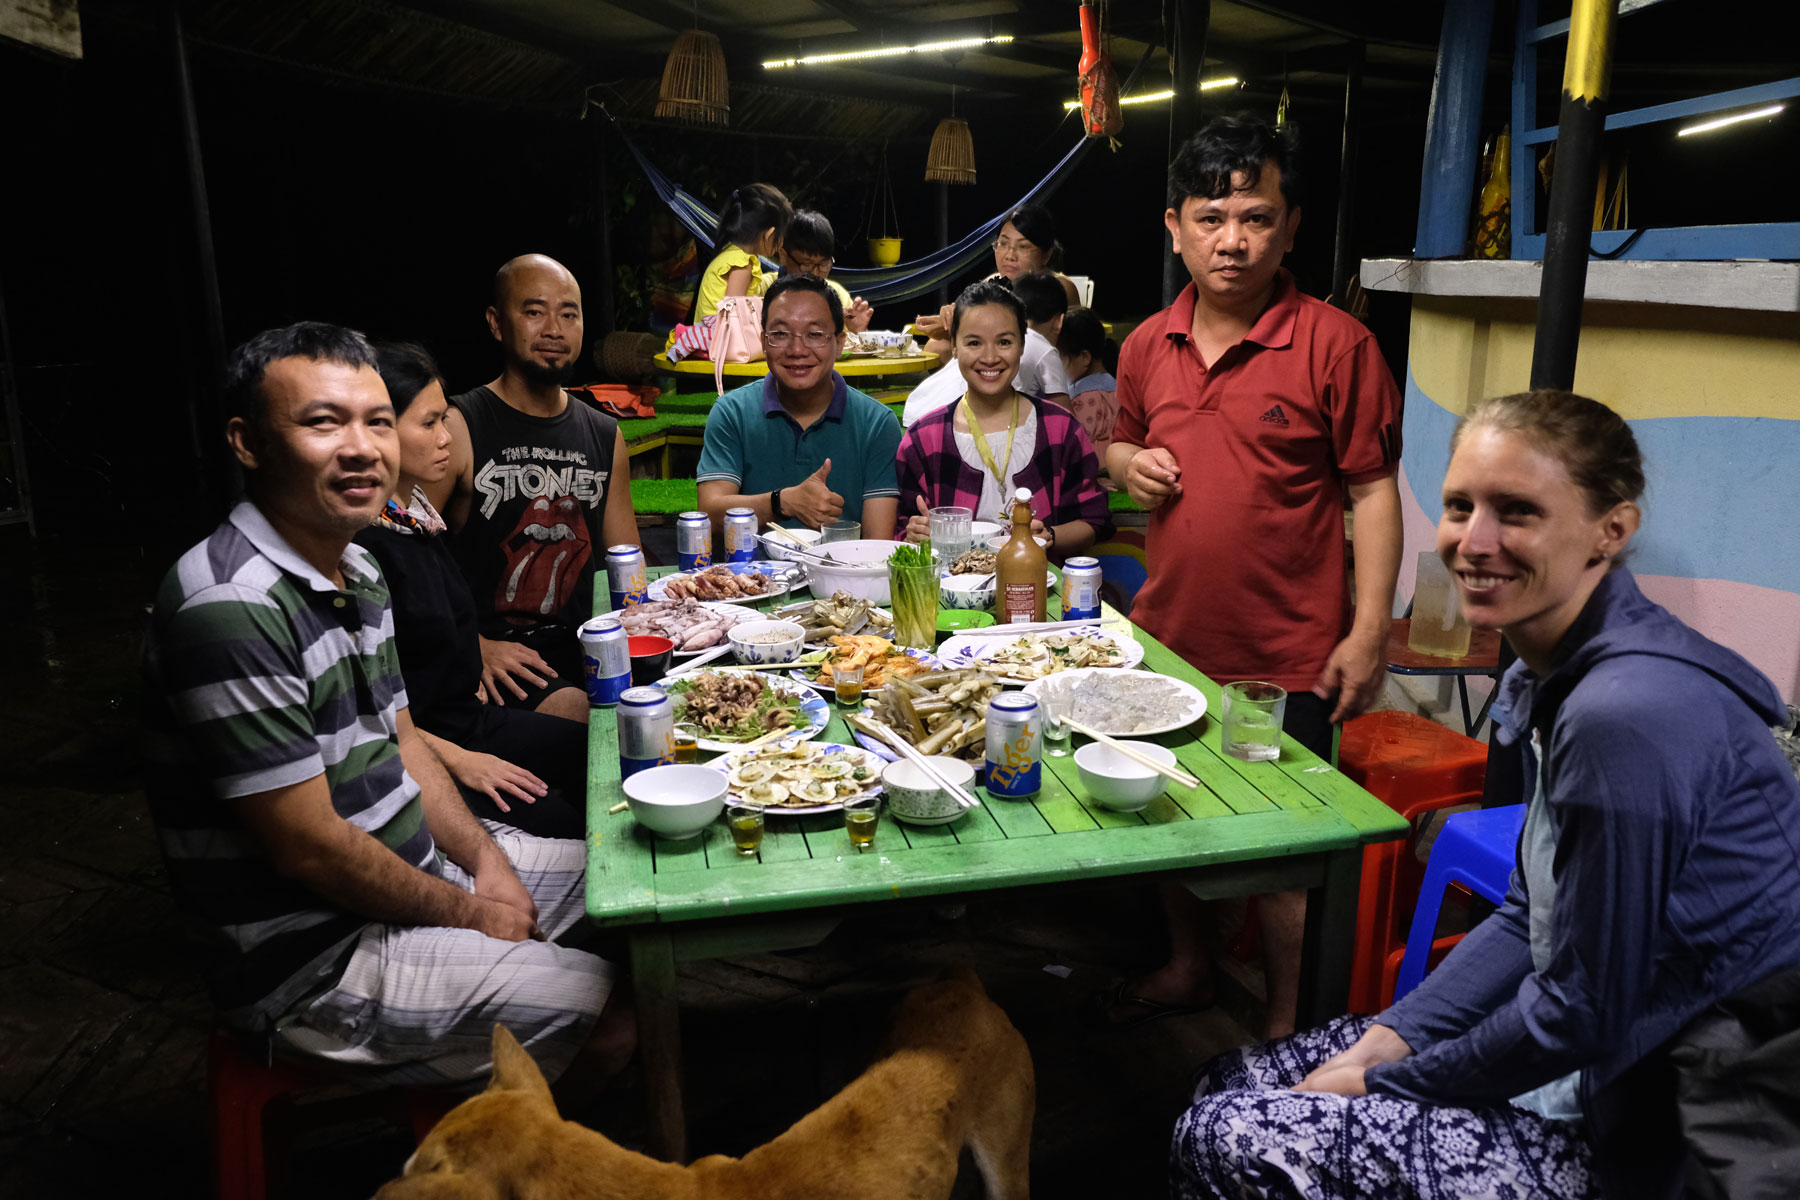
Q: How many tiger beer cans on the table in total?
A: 7